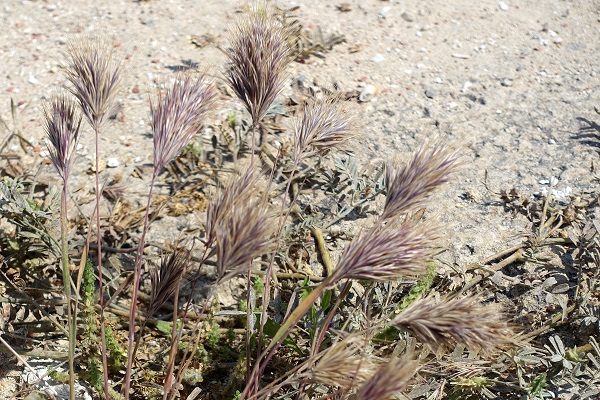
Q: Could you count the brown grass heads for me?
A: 13